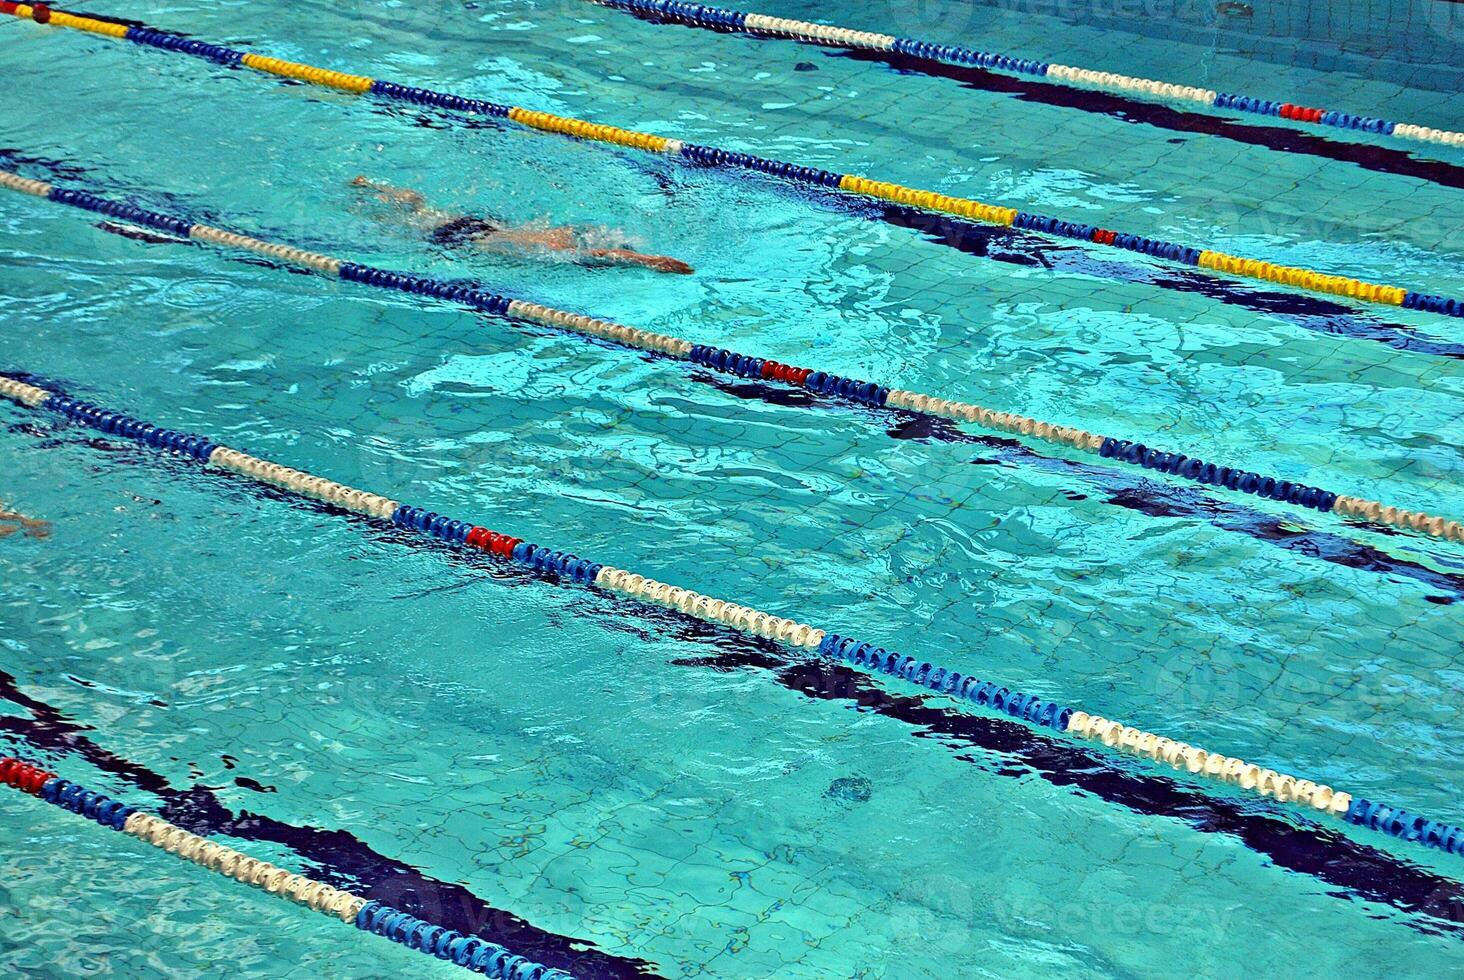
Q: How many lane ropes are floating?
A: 5